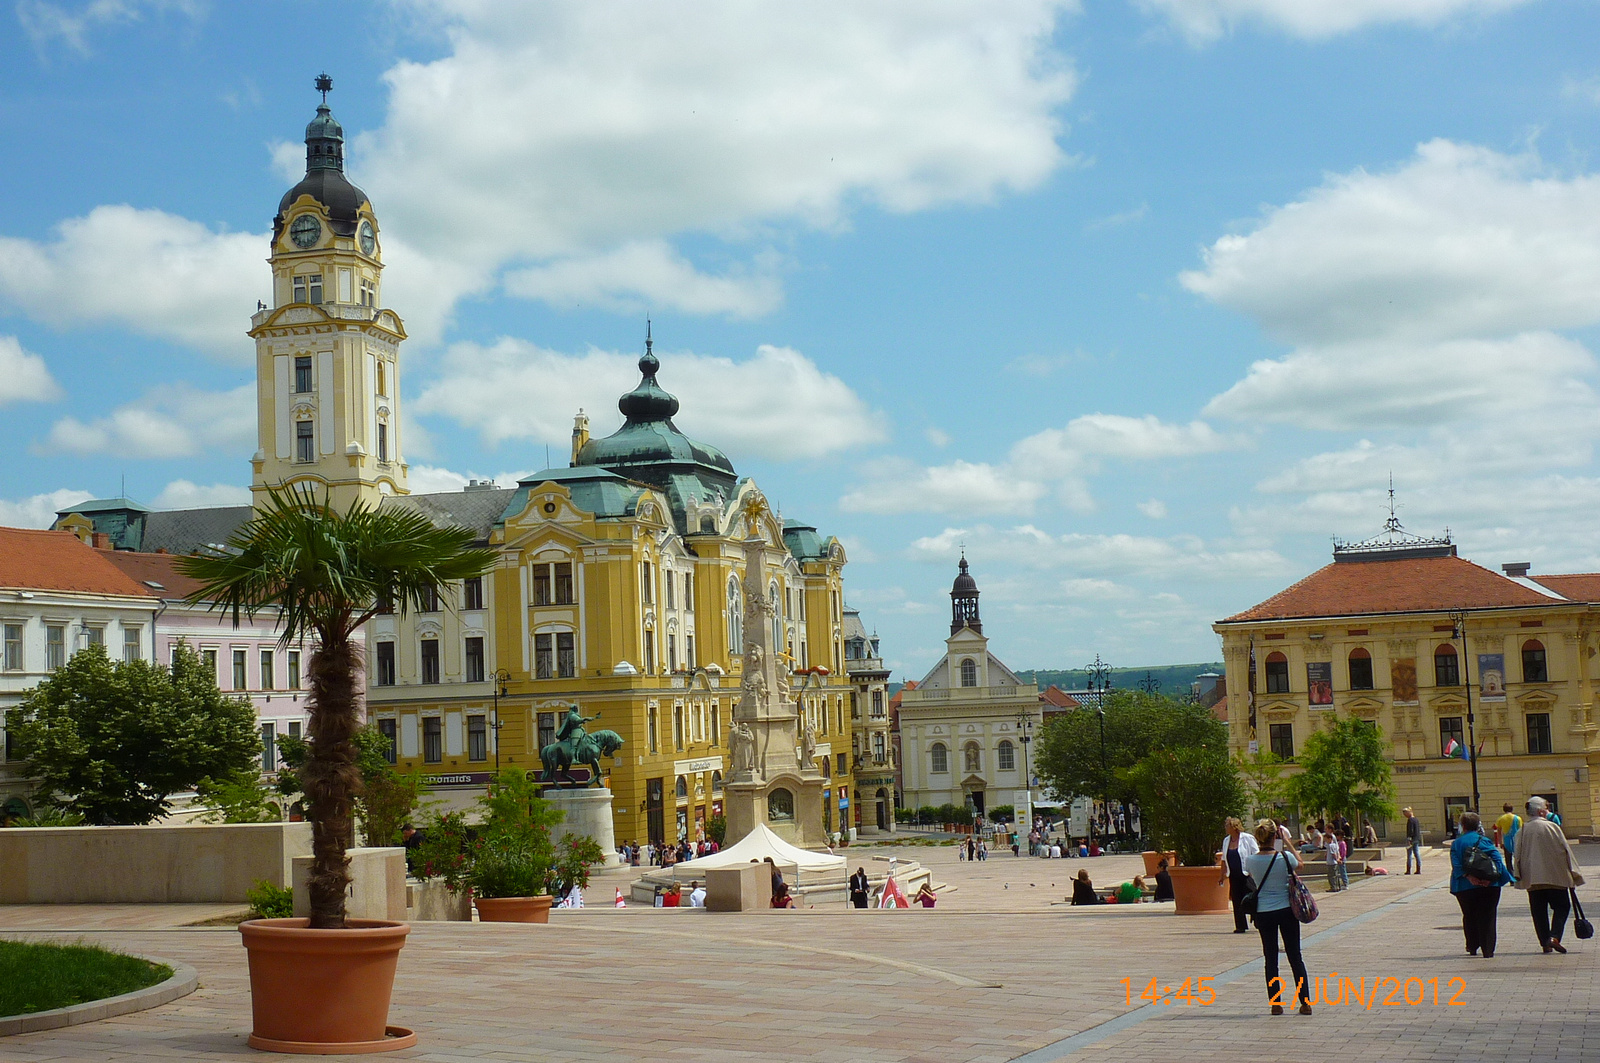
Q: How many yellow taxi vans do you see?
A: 0